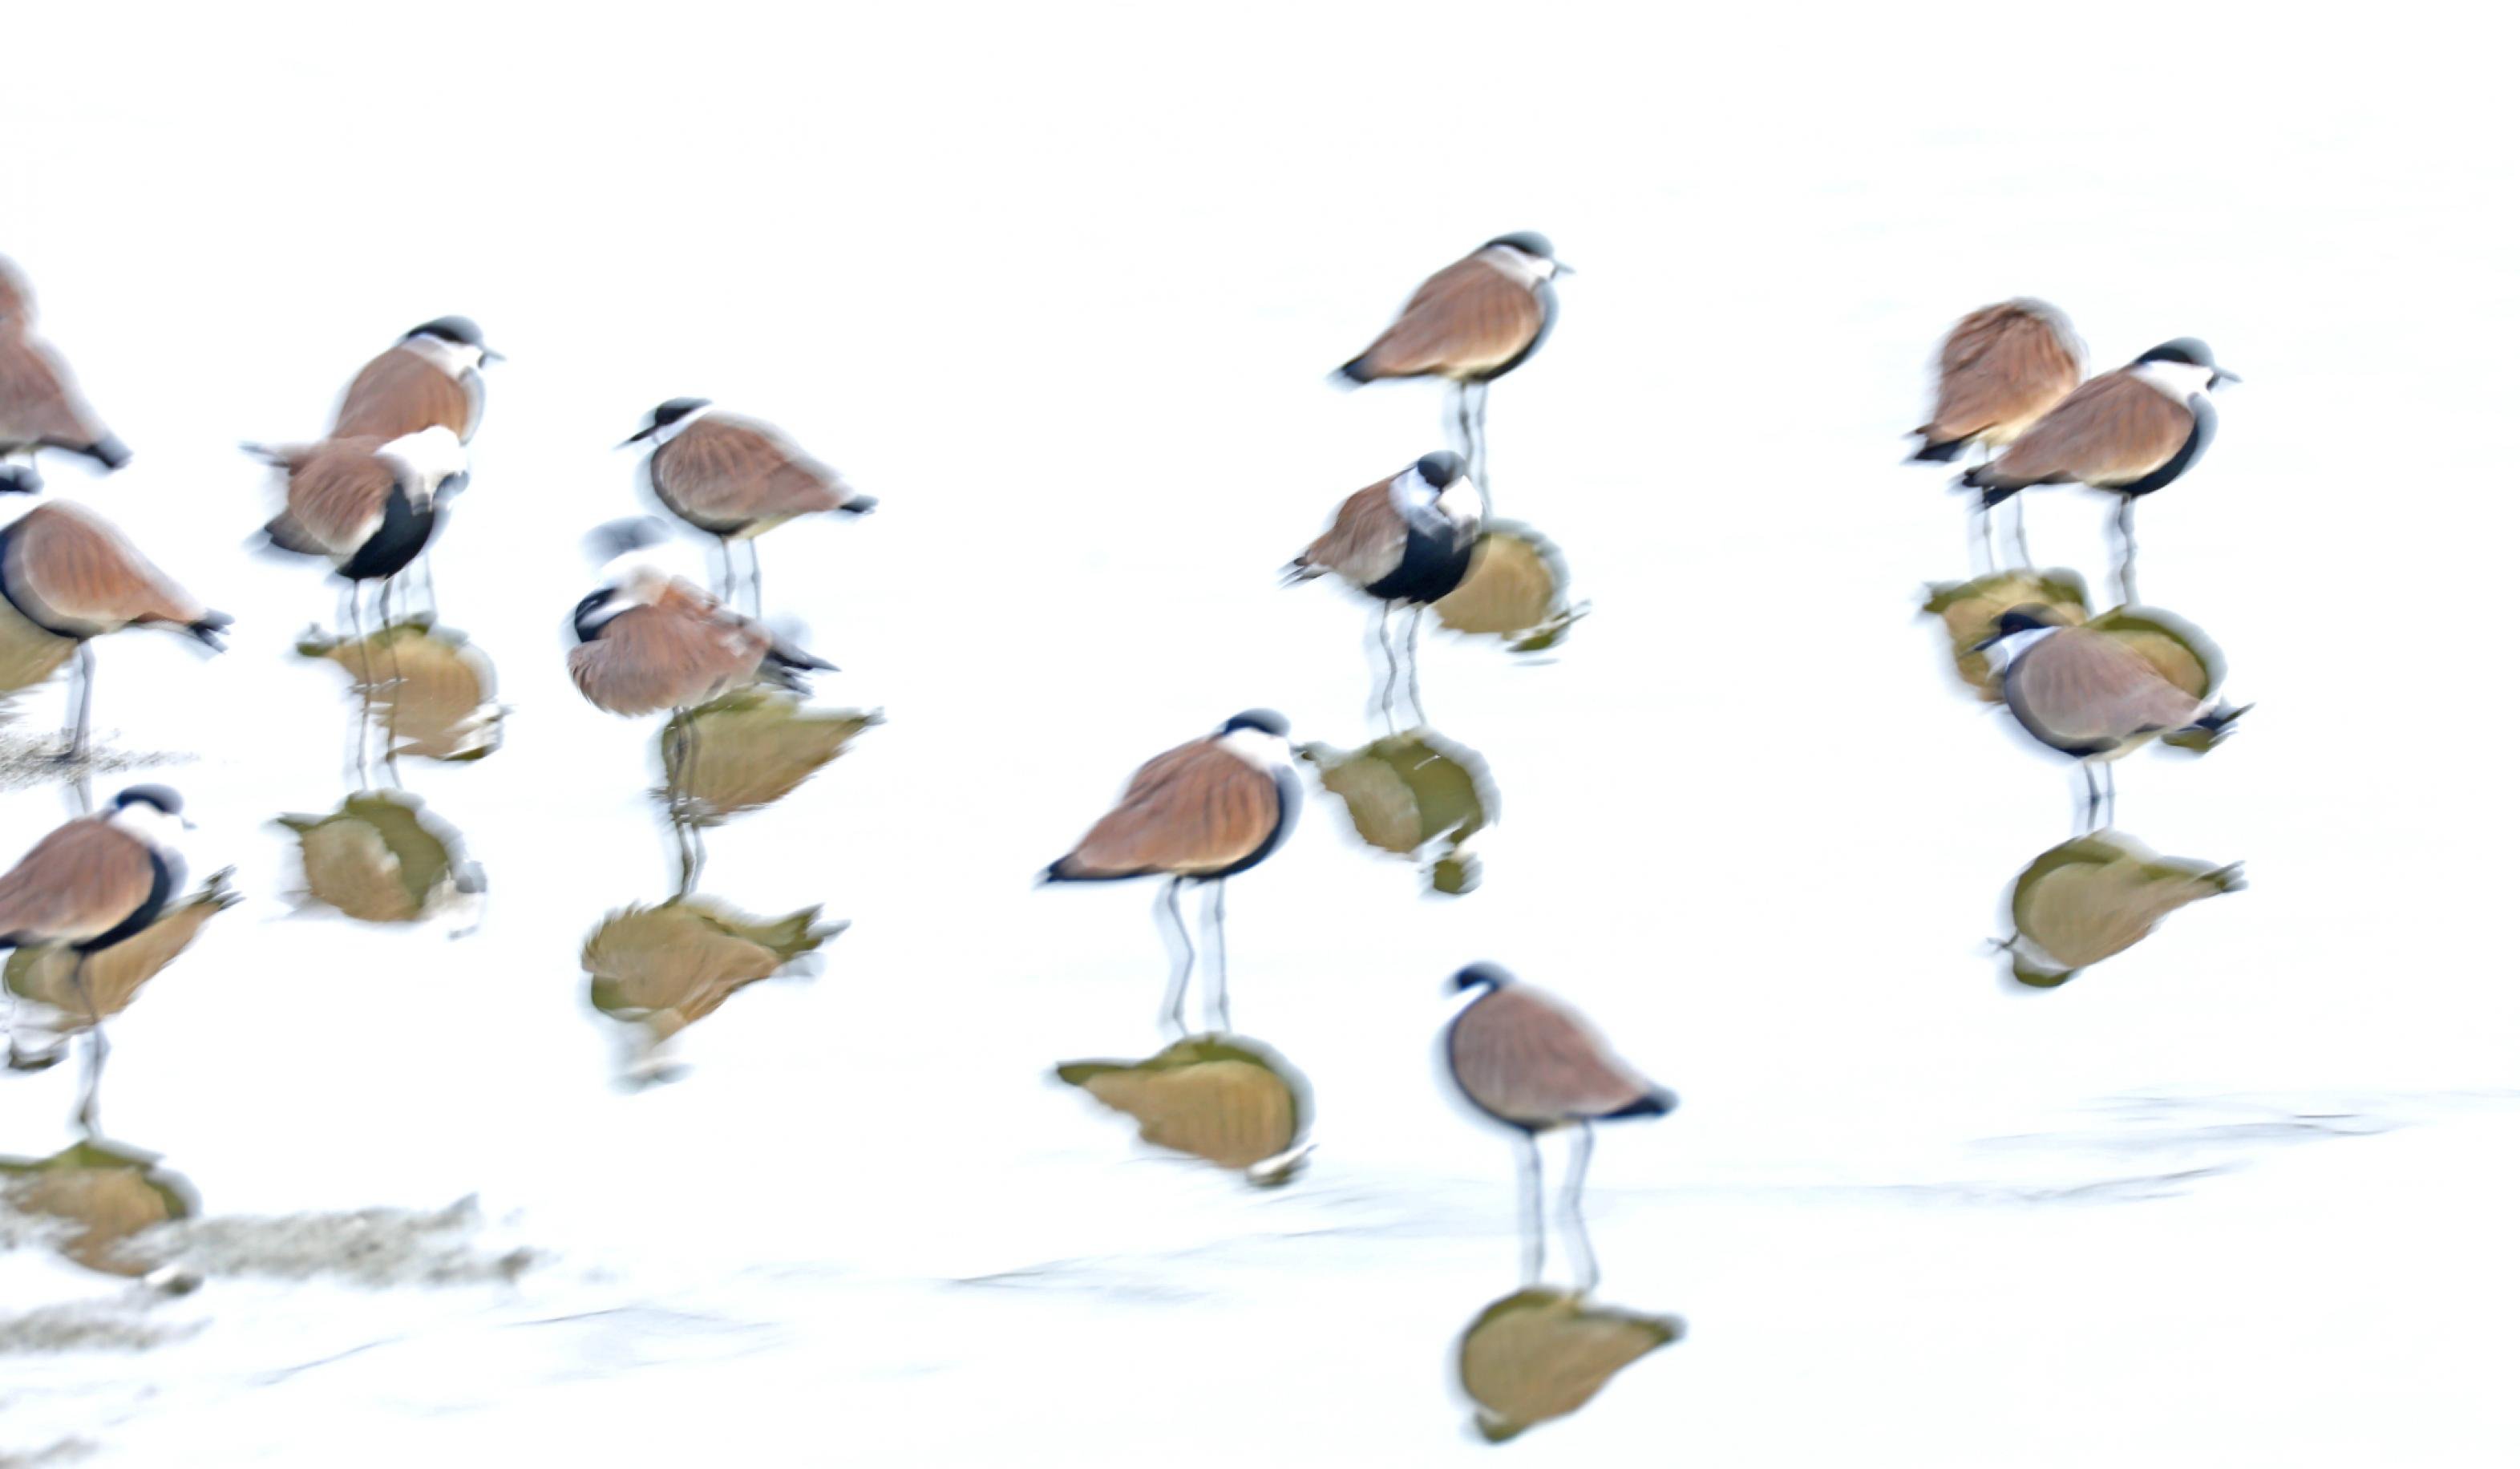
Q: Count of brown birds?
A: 14